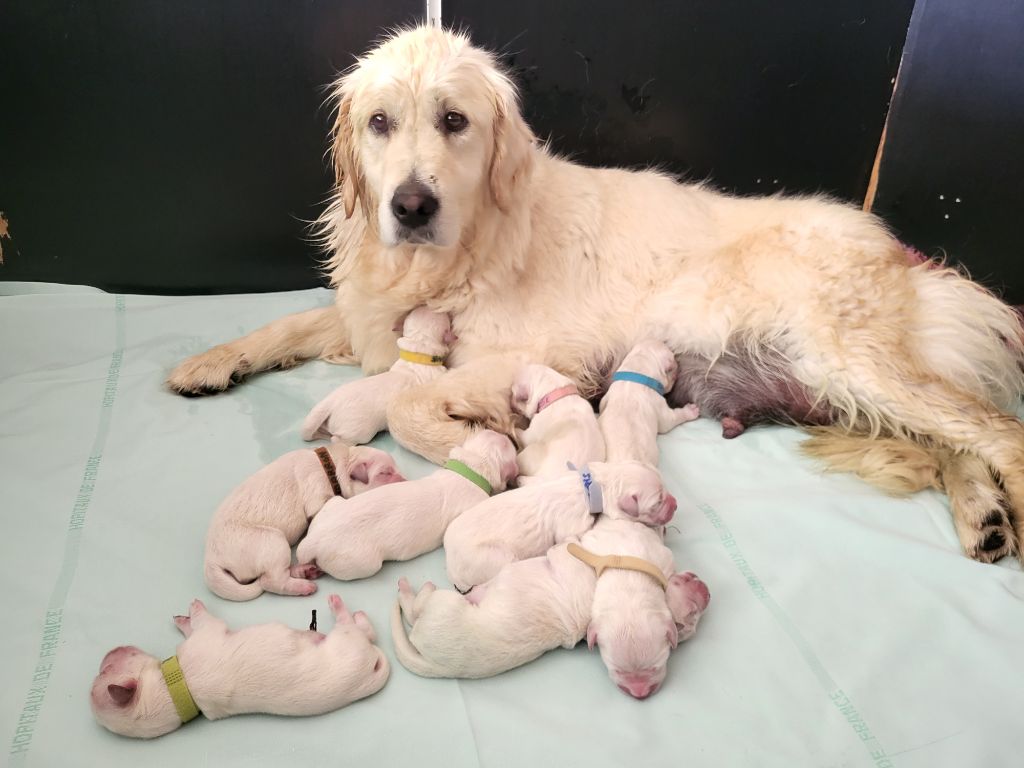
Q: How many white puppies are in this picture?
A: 9